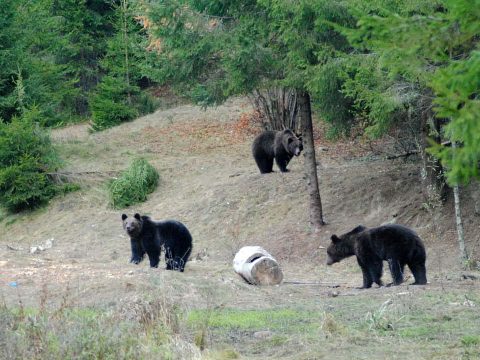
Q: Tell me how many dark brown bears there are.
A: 3